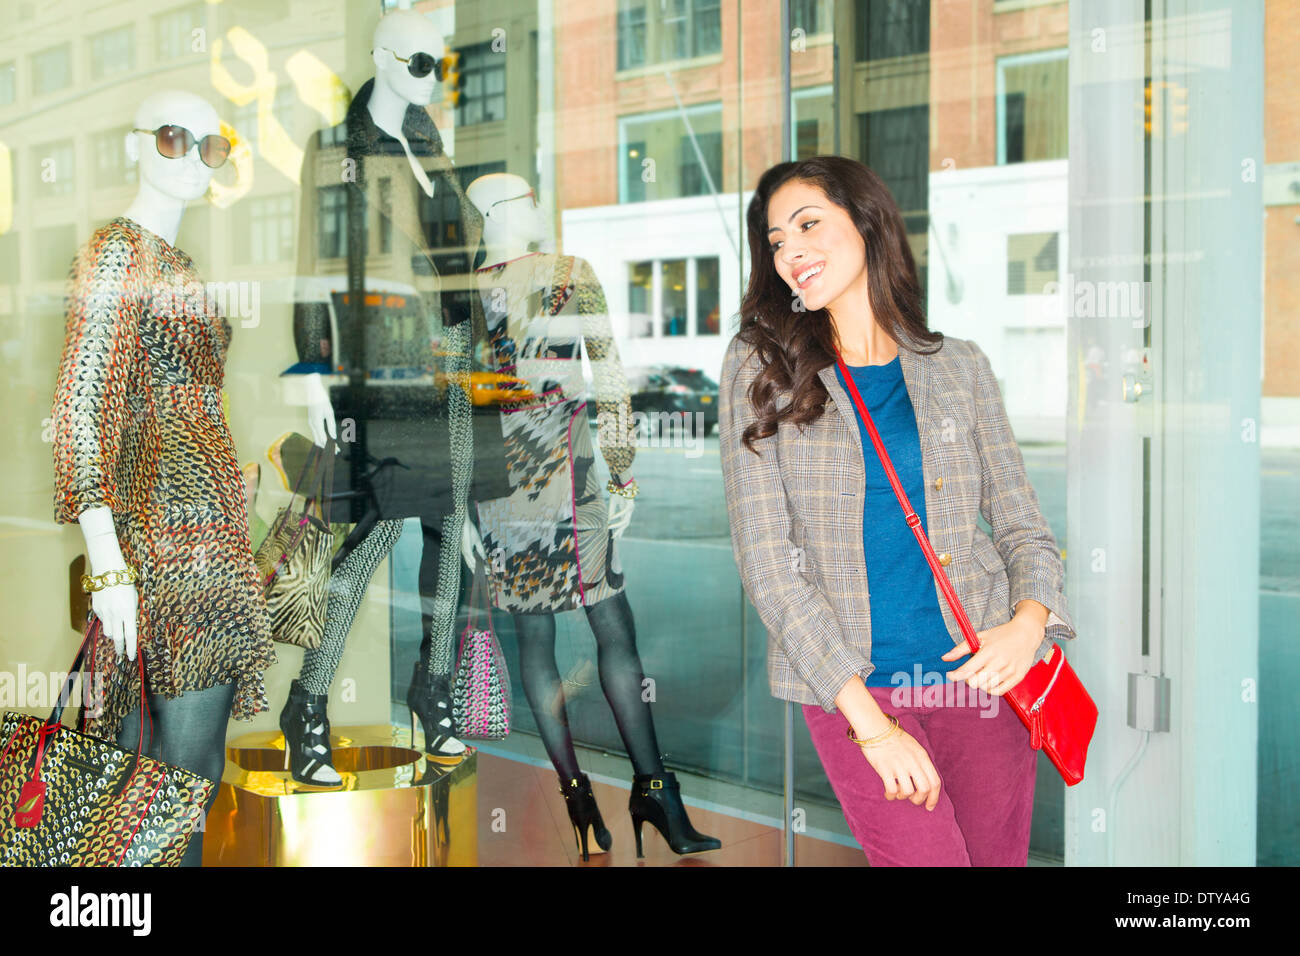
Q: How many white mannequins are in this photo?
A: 3